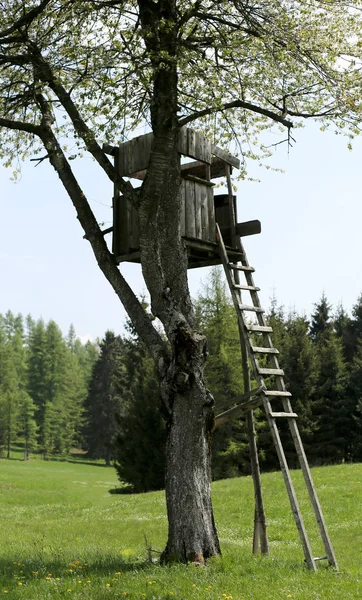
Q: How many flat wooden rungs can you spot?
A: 8